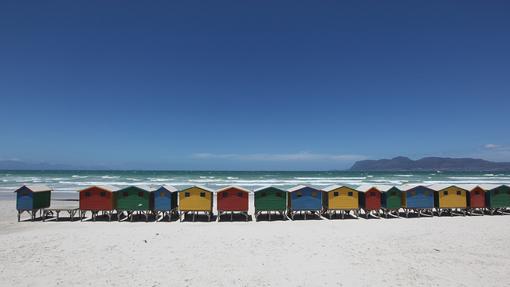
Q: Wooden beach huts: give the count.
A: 15